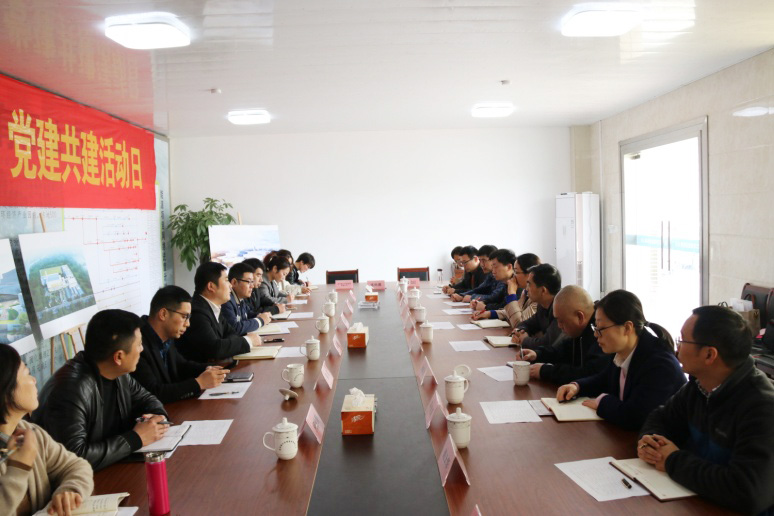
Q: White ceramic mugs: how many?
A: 14